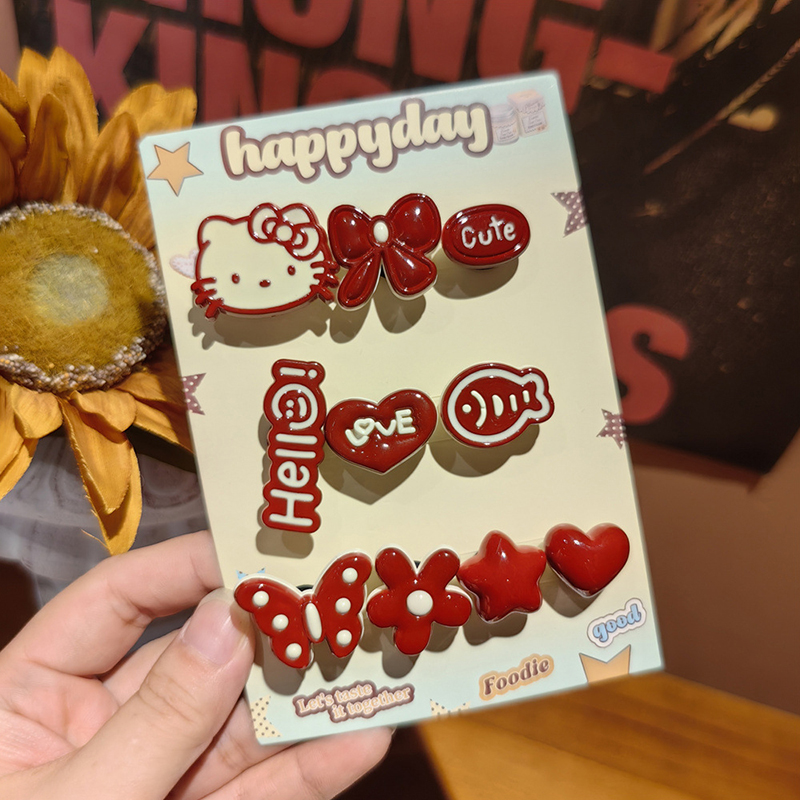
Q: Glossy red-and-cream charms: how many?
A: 10